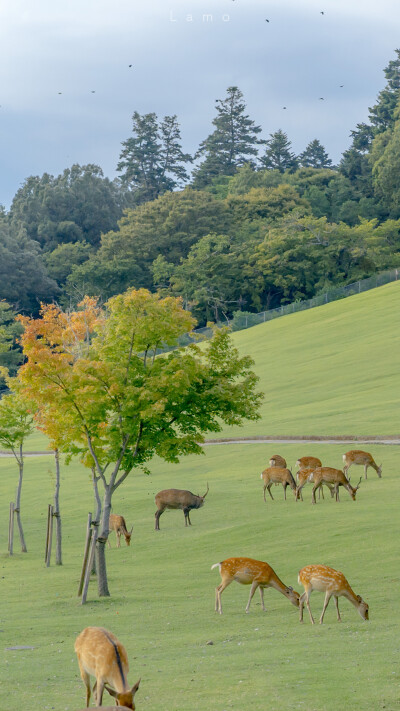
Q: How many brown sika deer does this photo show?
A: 11